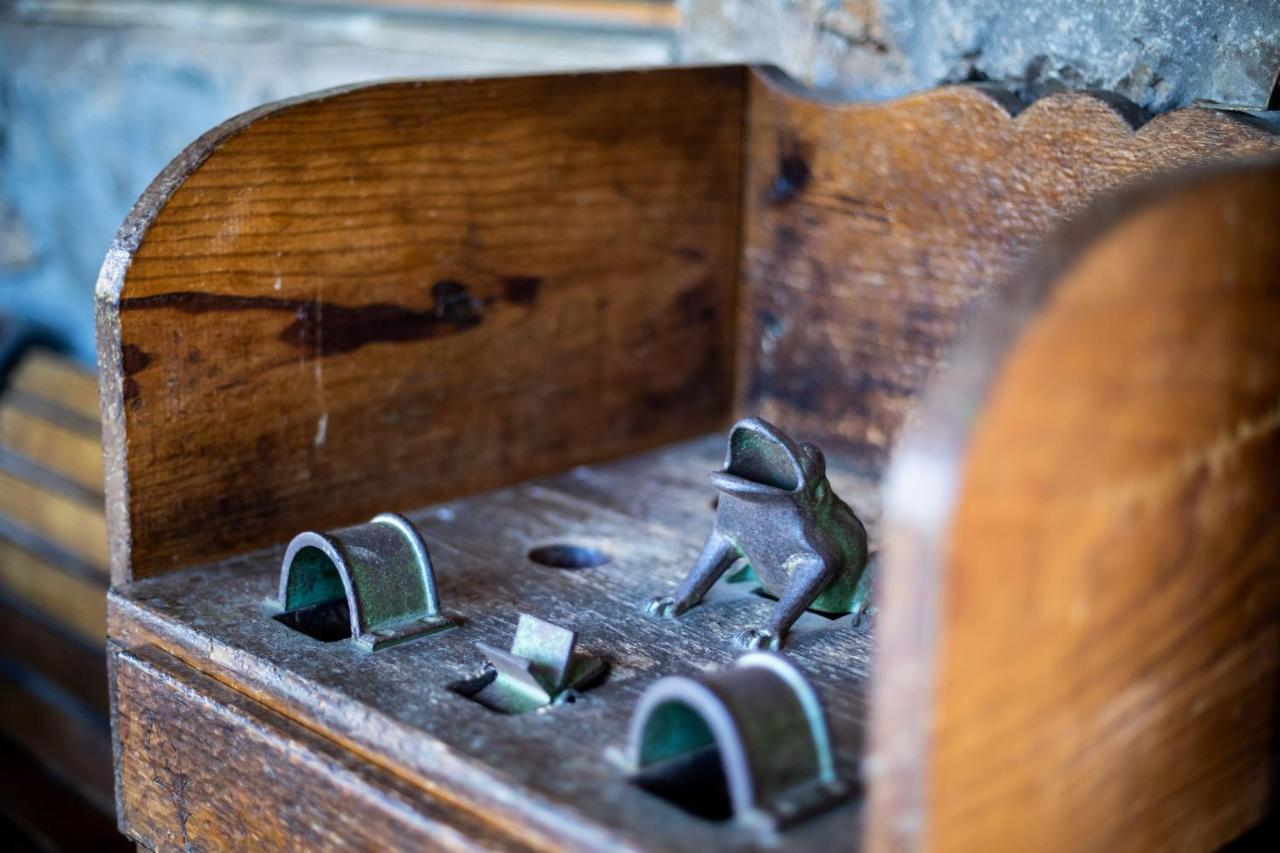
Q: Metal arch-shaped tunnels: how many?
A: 2